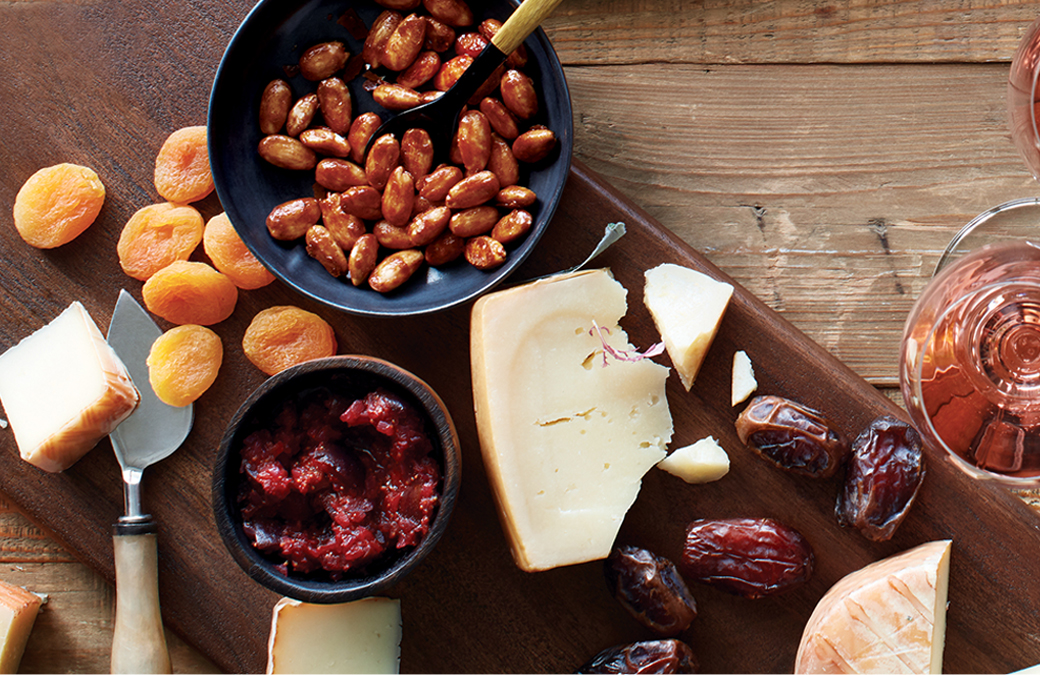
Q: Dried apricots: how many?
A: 7